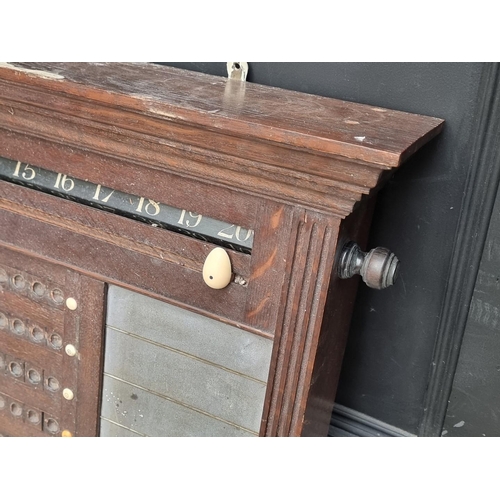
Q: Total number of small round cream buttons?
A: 4